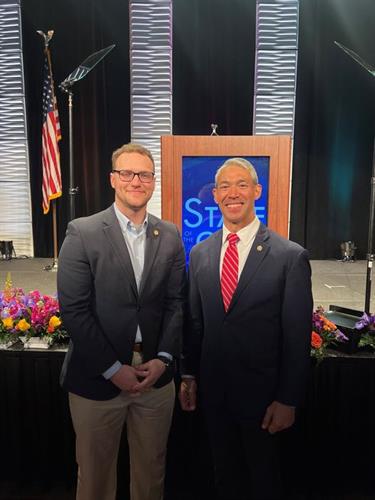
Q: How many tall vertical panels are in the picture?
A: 3